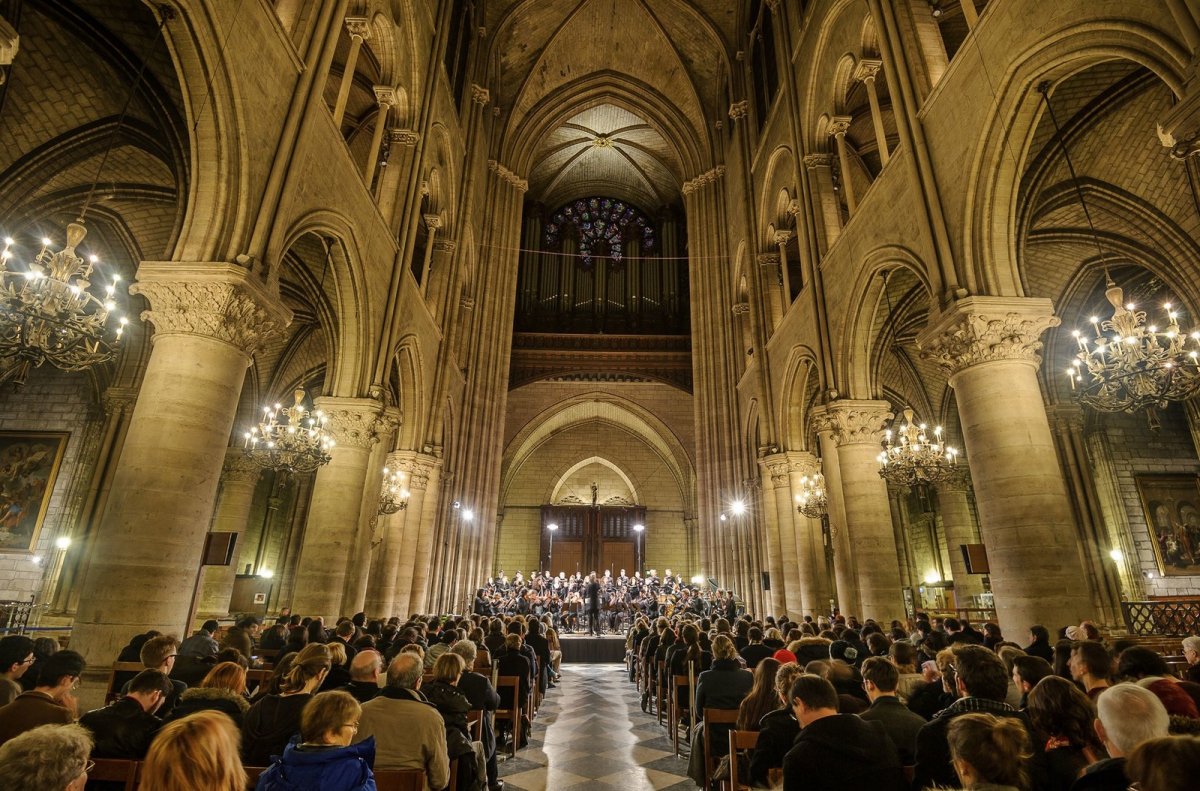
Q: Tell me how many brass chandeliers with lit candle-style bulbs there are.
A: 6